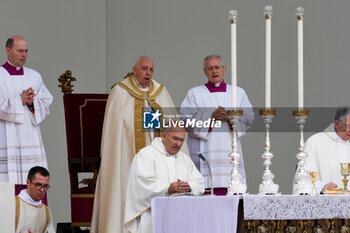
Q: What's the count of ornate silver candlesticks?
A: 3